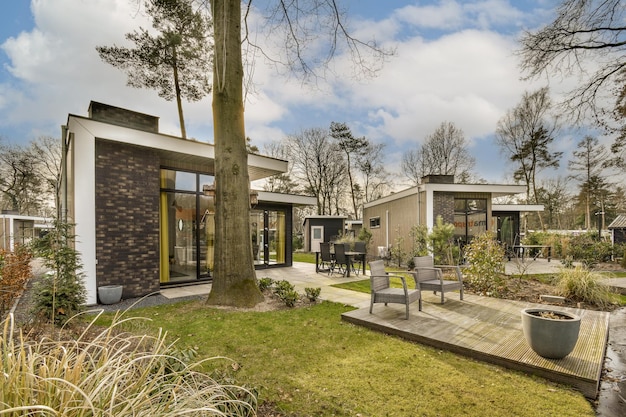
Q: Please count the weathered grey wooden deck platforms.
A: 1